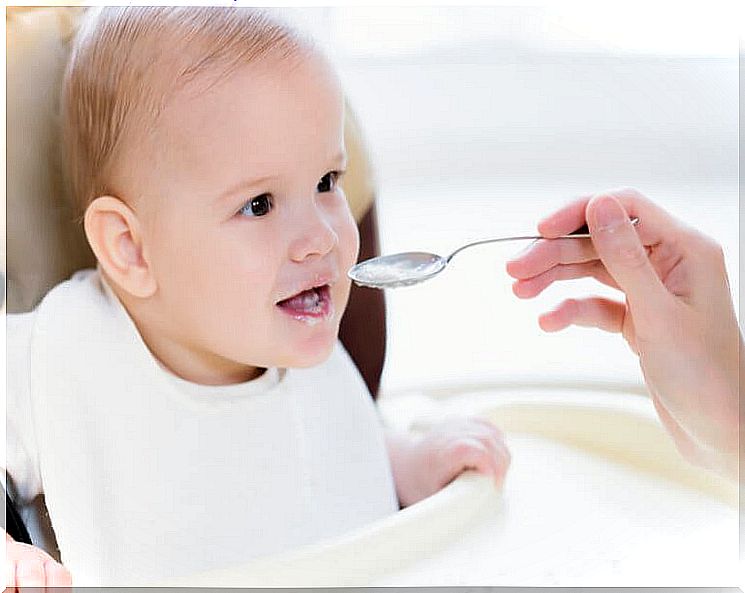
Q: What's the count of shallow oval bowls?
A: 1